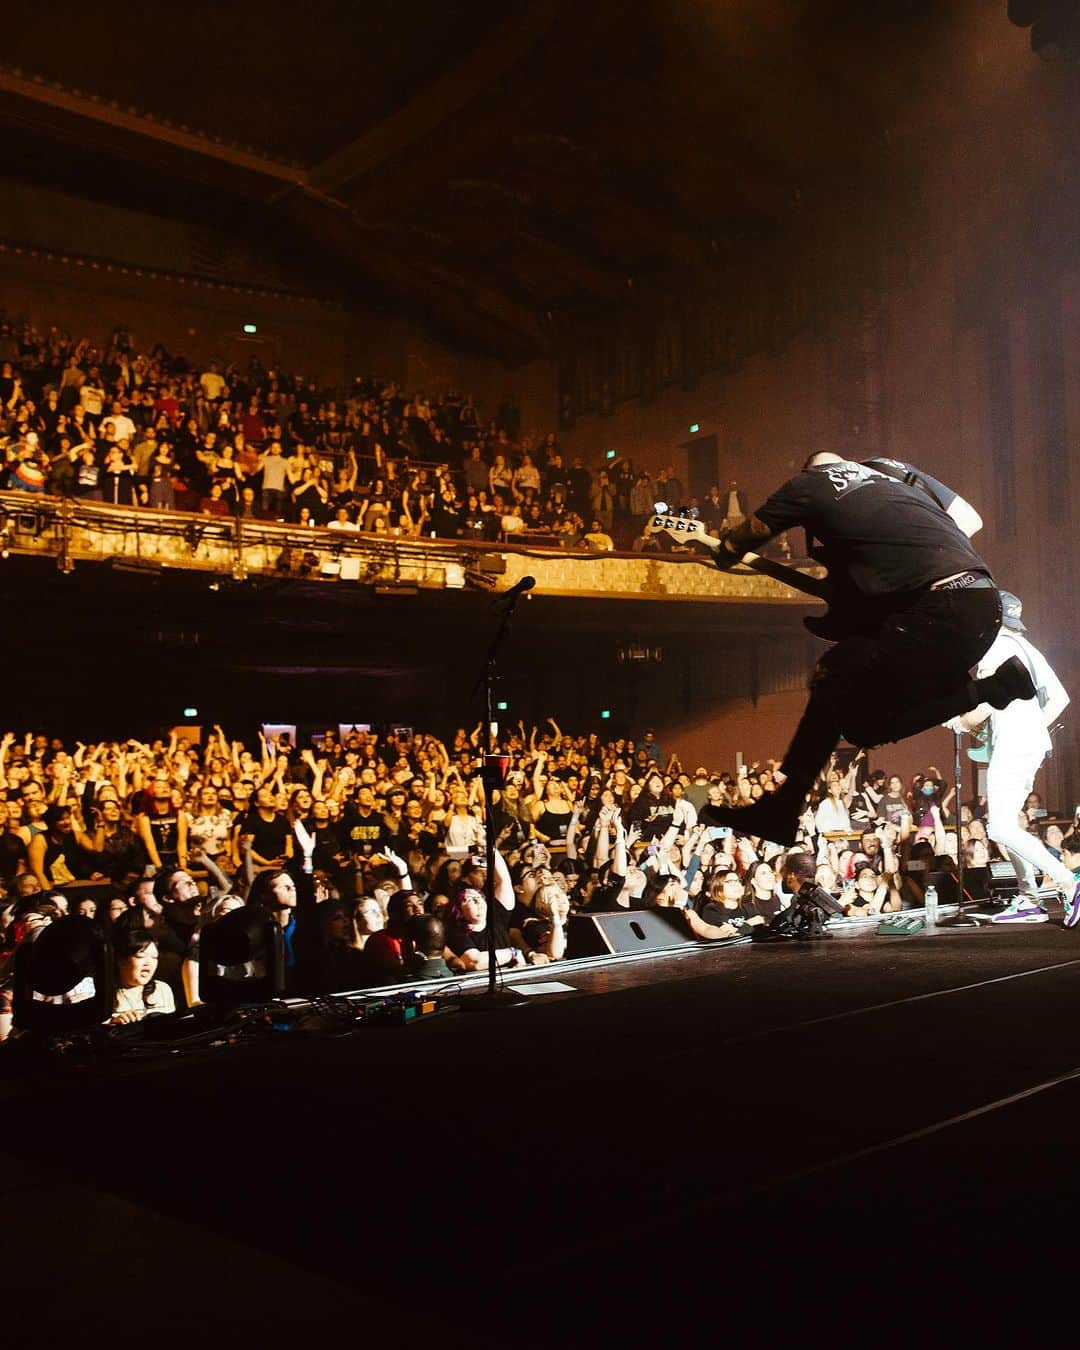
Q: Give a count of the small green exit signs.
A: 6